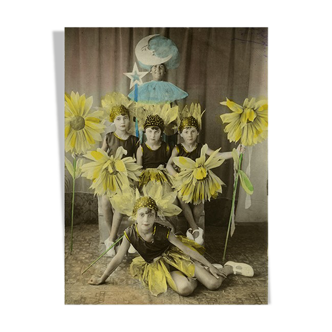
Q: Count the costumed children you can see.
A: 5